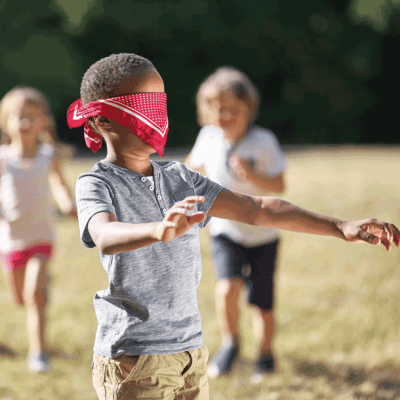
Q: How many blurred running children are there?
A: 2